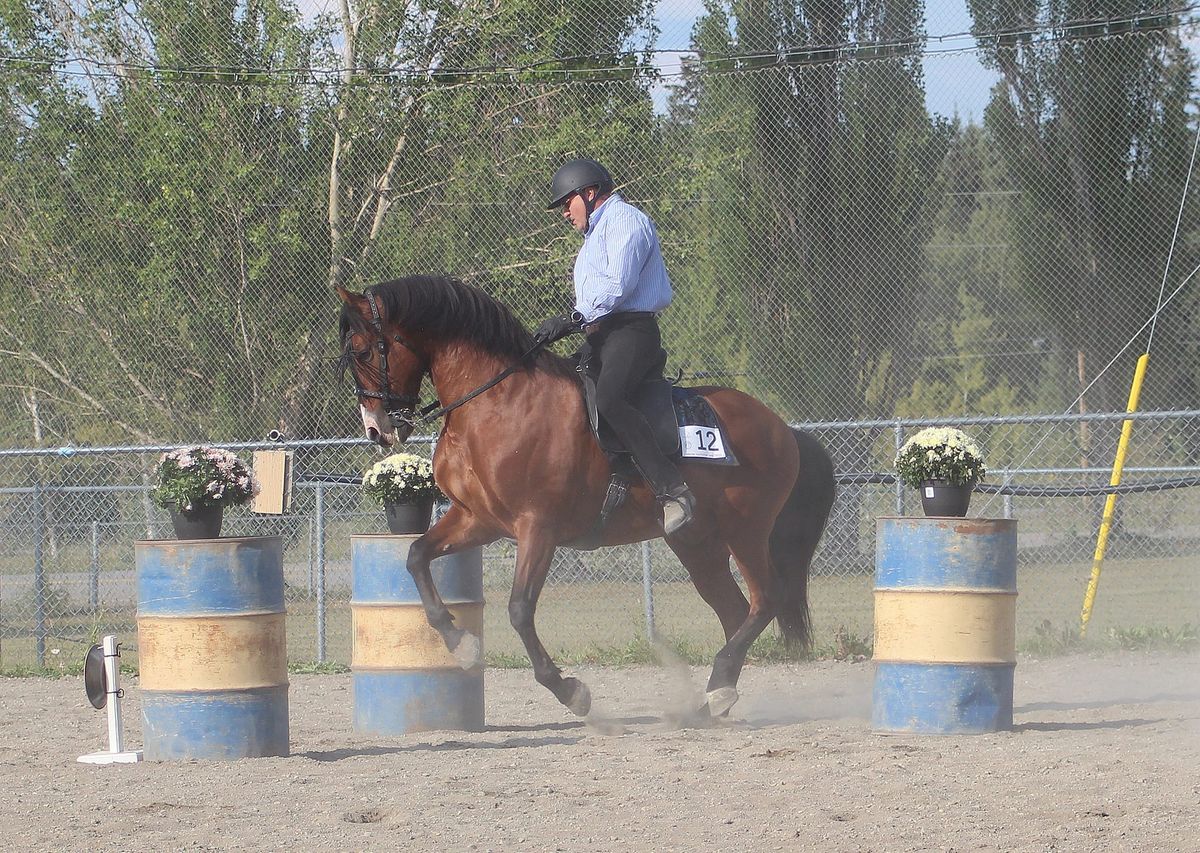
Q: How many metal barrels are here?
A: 3